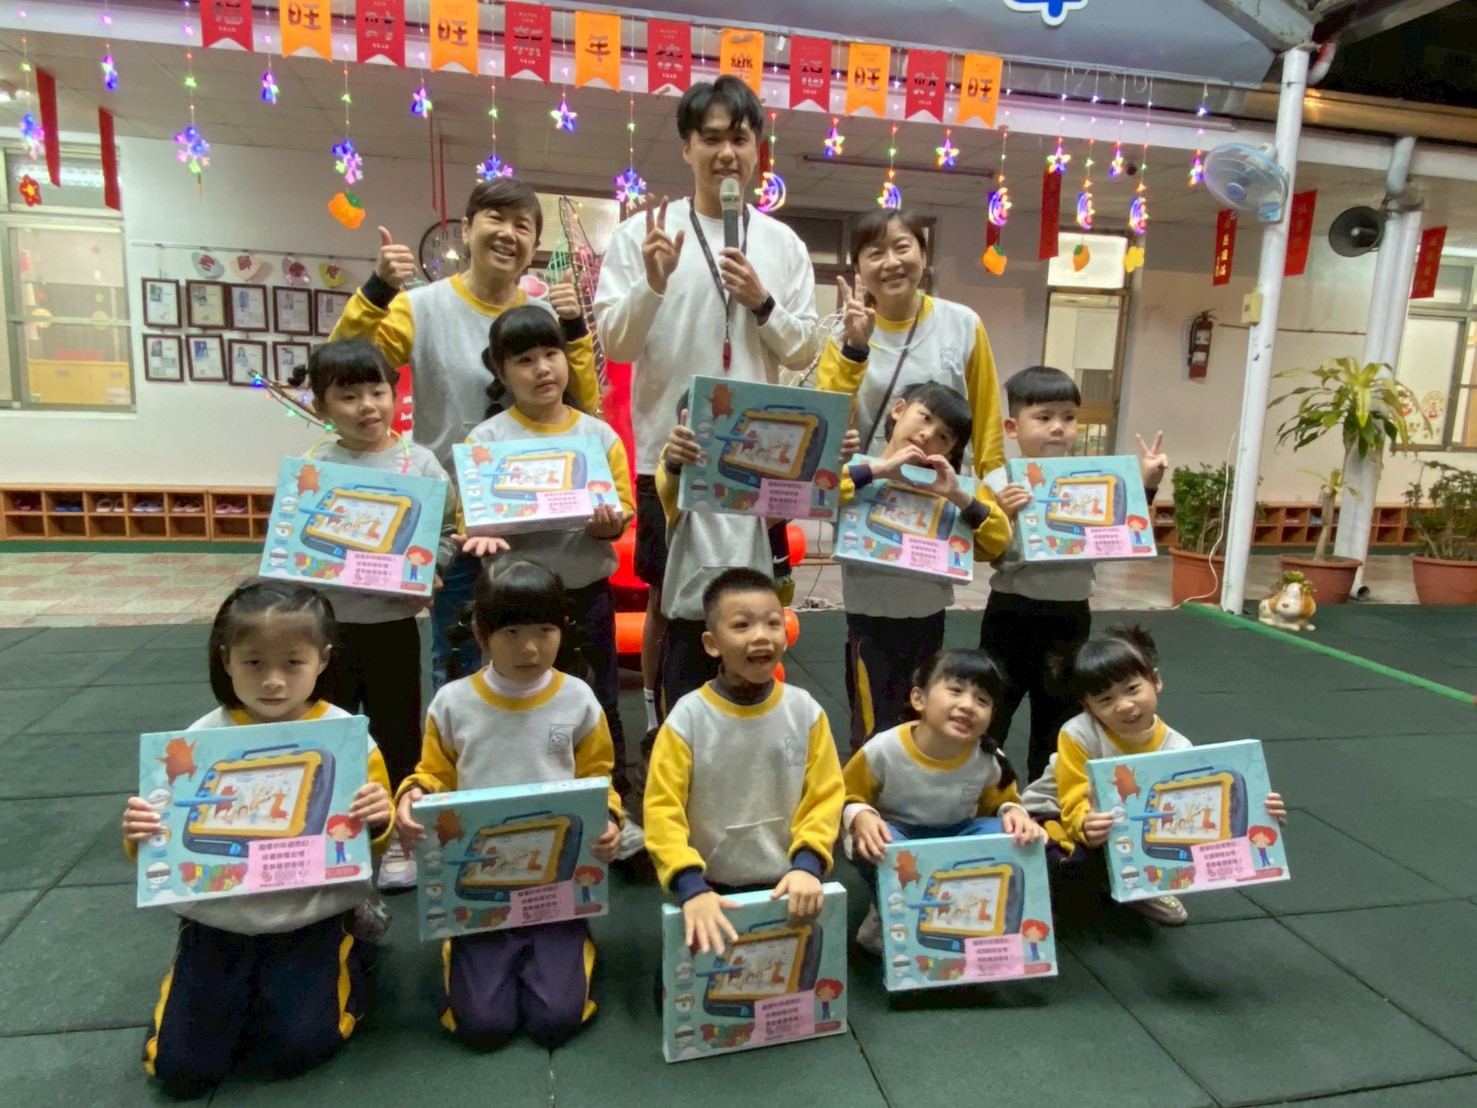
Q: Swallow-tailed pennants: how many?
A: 12